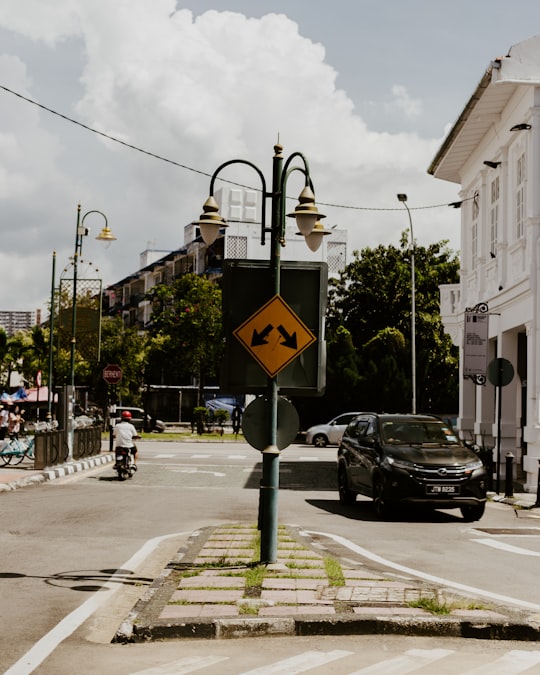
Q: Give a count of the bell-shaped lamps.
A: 4